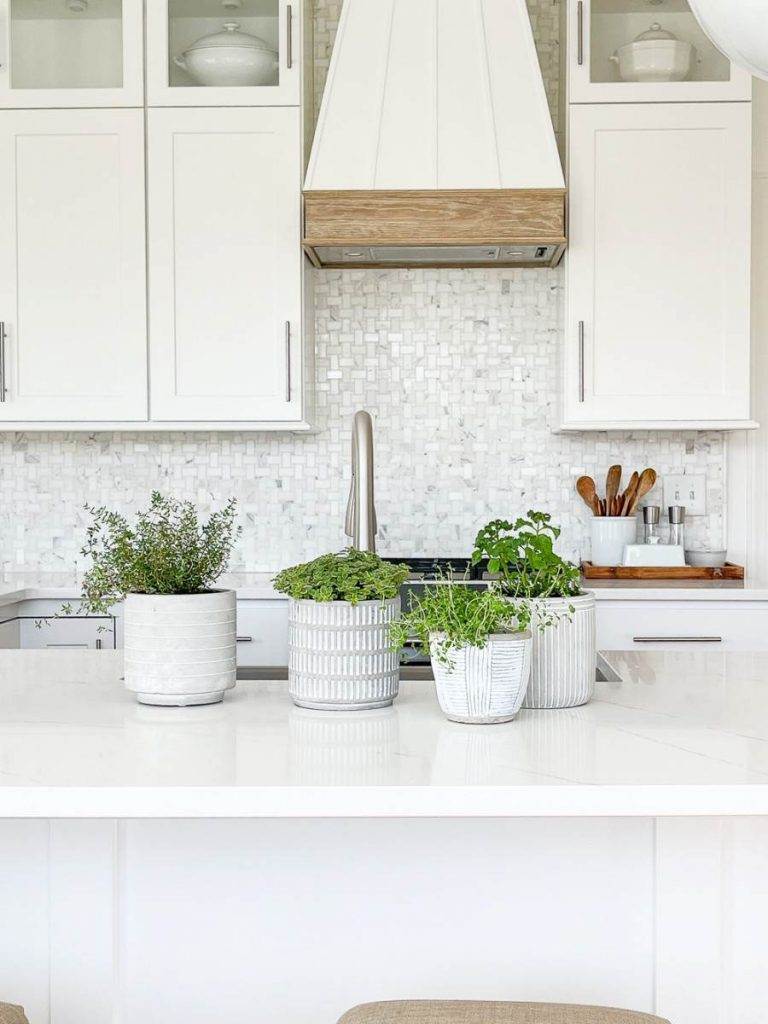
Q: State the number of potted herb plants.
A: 4